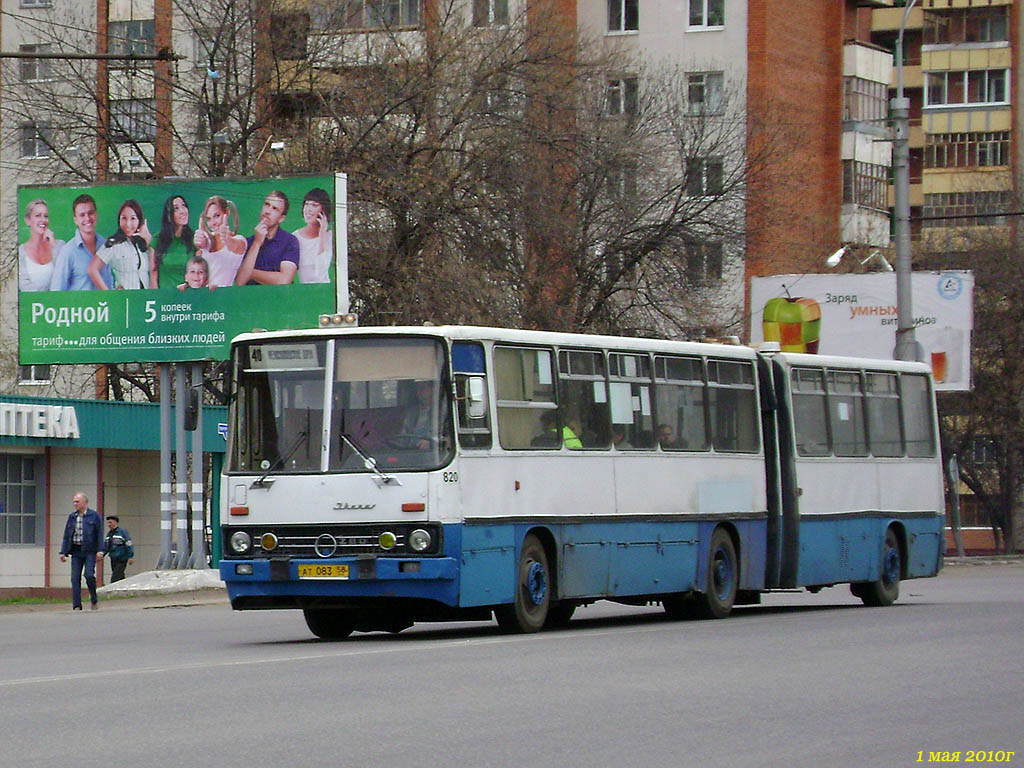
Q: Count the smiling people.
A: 7